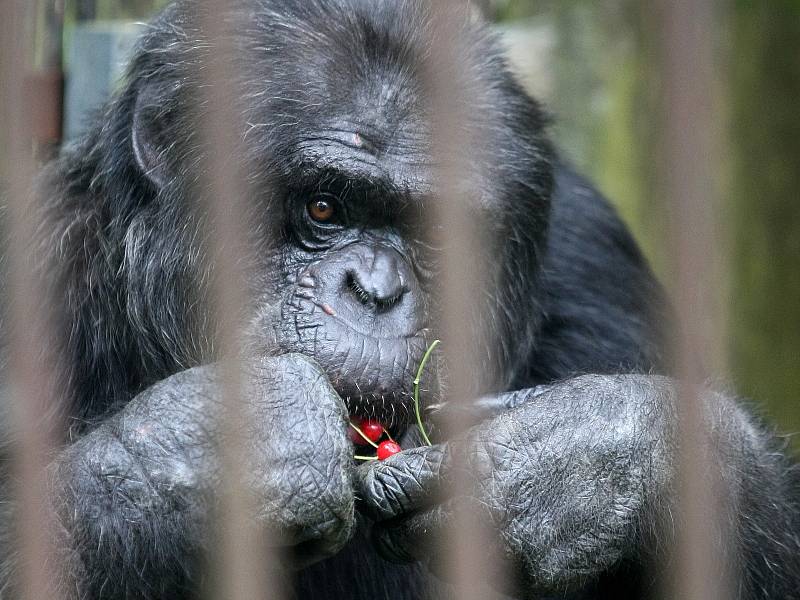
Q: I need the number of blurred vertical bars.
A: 4